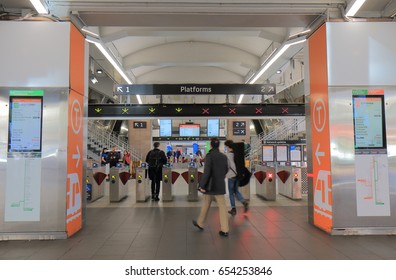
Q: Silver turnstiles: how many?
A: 8